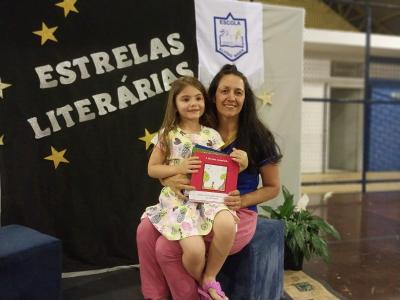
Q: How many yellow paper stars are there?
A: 7